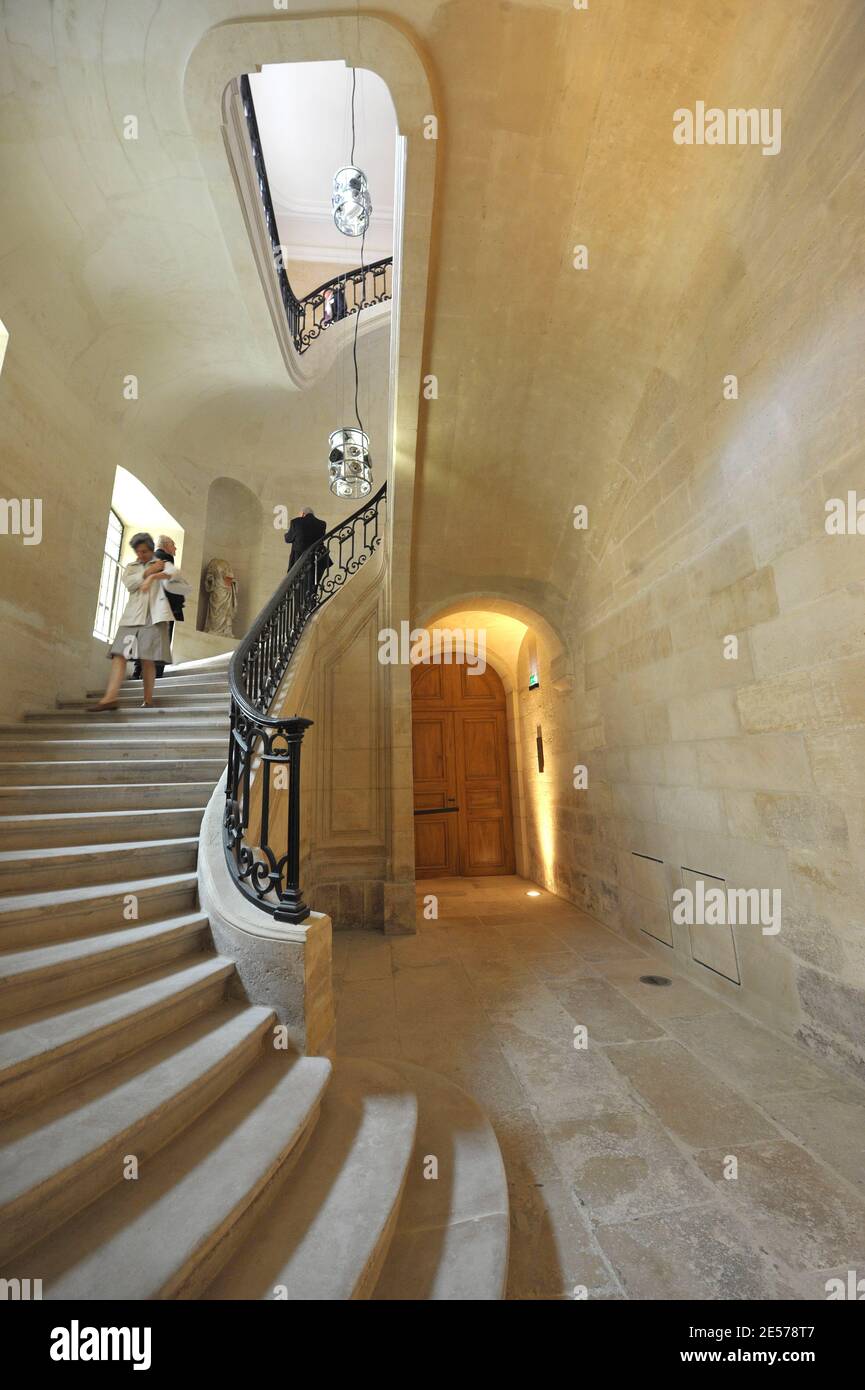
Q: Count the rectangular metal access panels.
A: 2